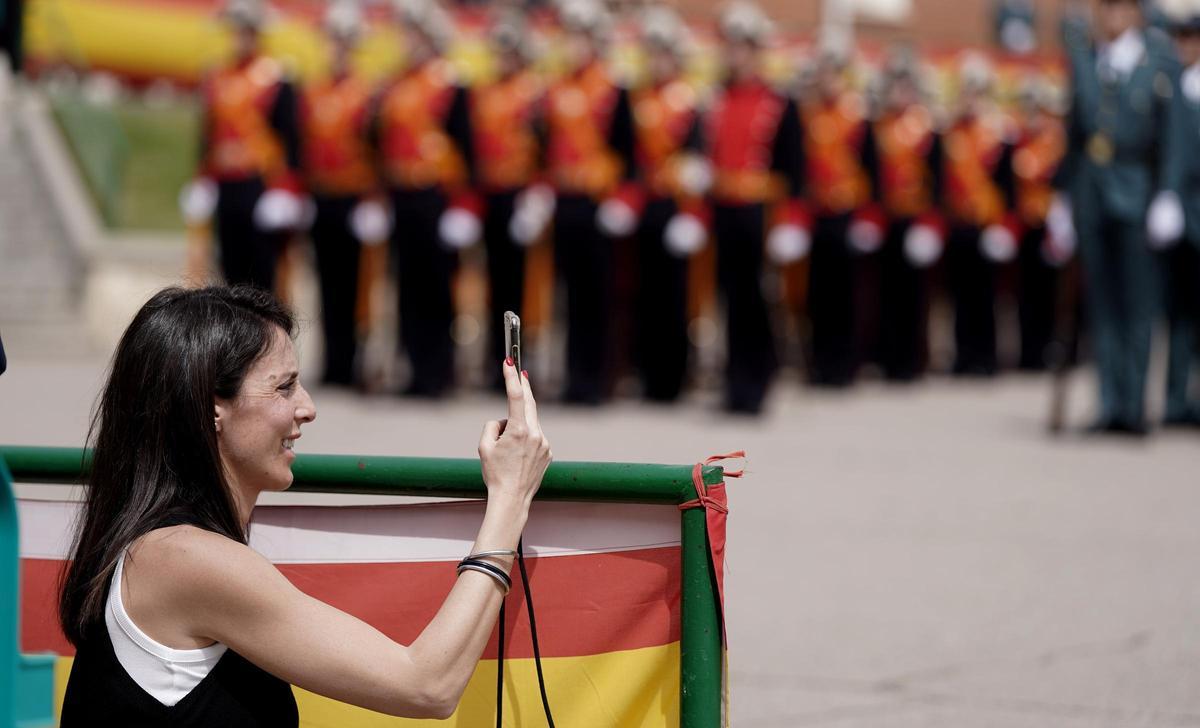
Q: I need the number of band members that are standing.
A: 11